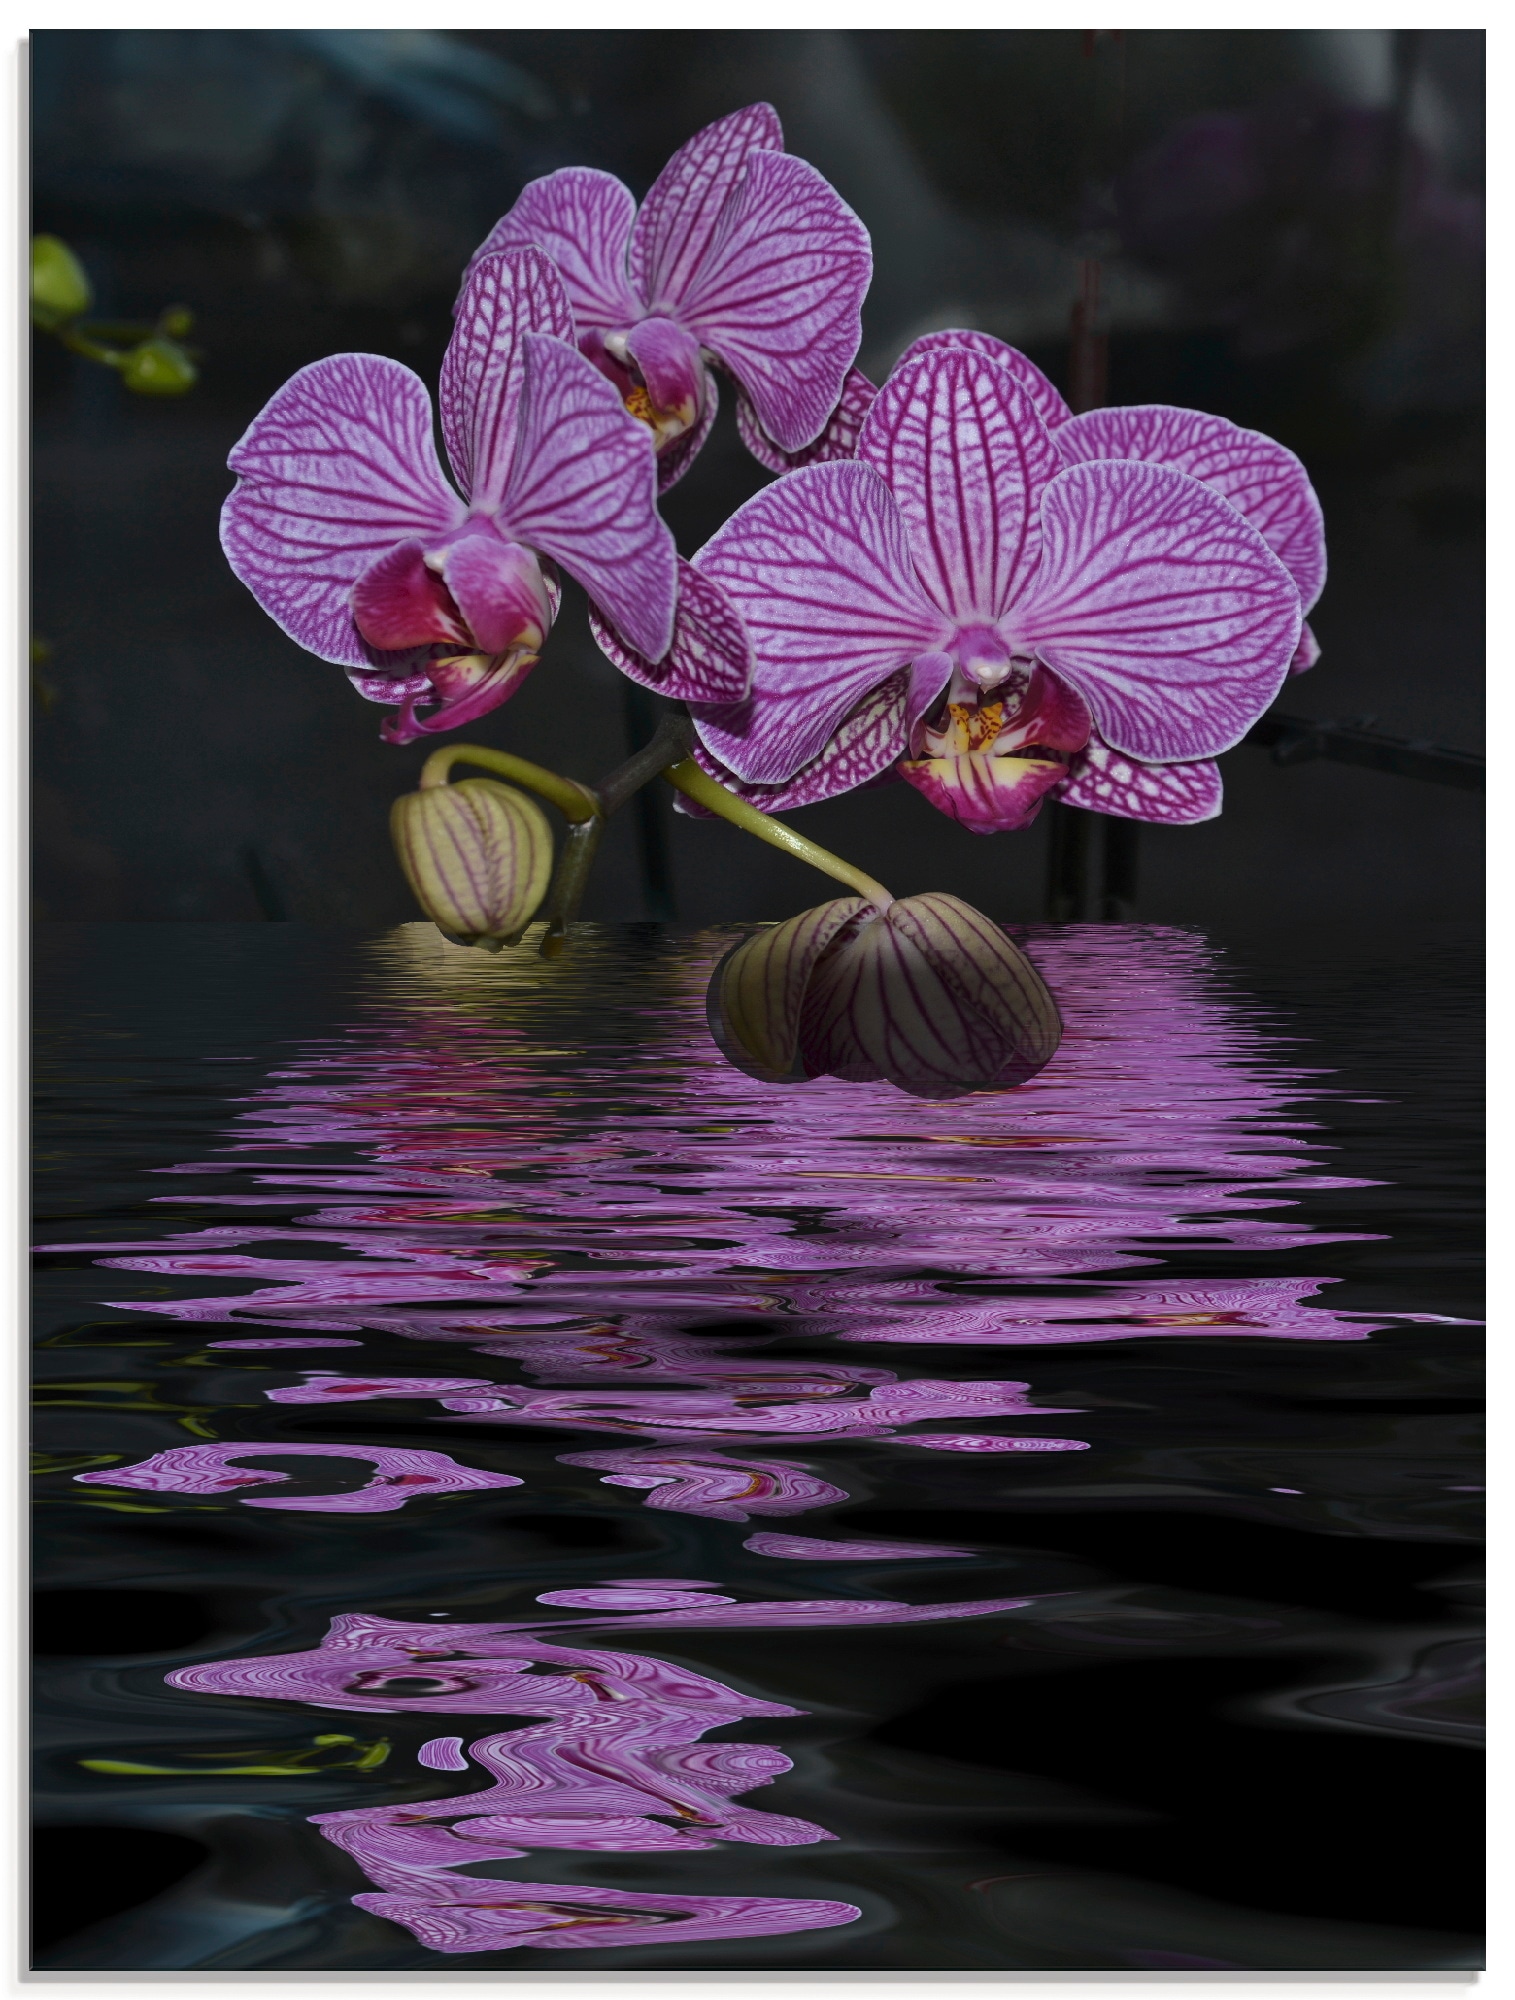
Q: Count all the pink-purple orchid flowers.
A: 4